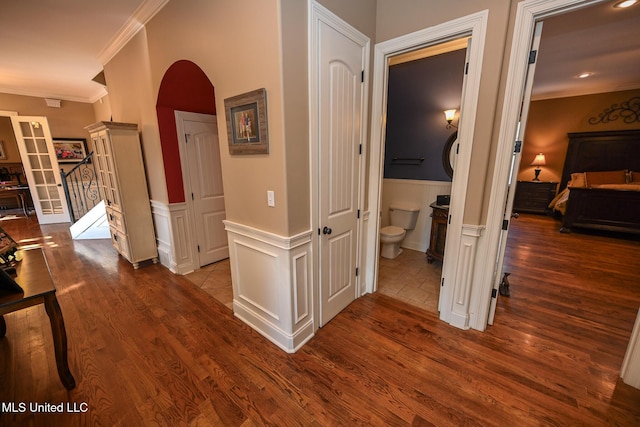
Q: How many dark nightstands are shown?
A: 1